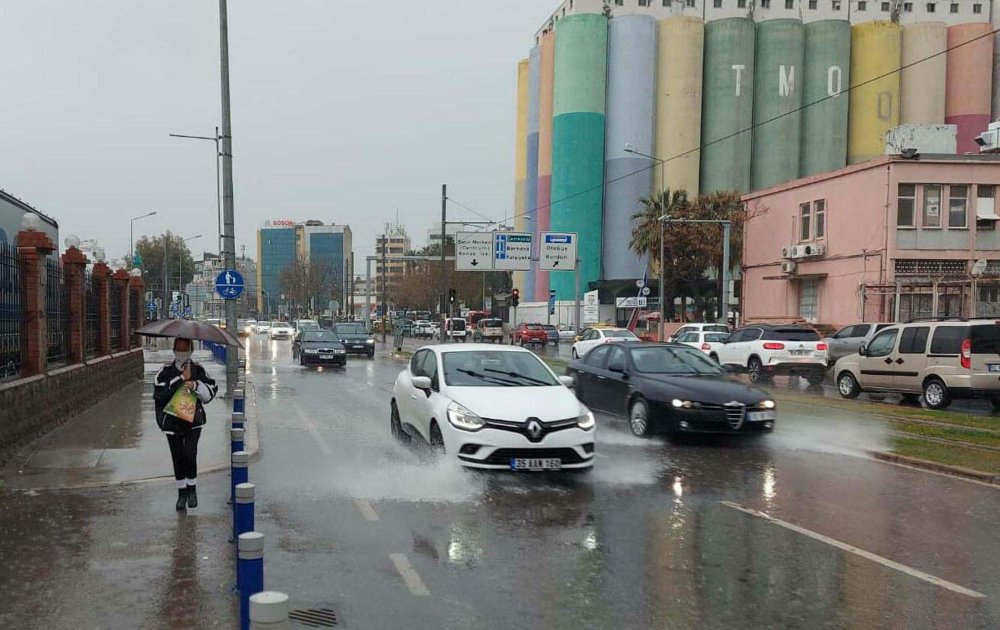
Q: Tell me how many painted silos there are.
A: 12